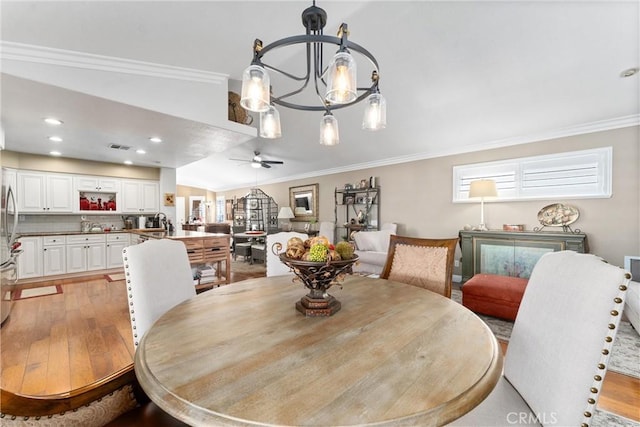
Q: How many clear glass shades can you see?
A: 5